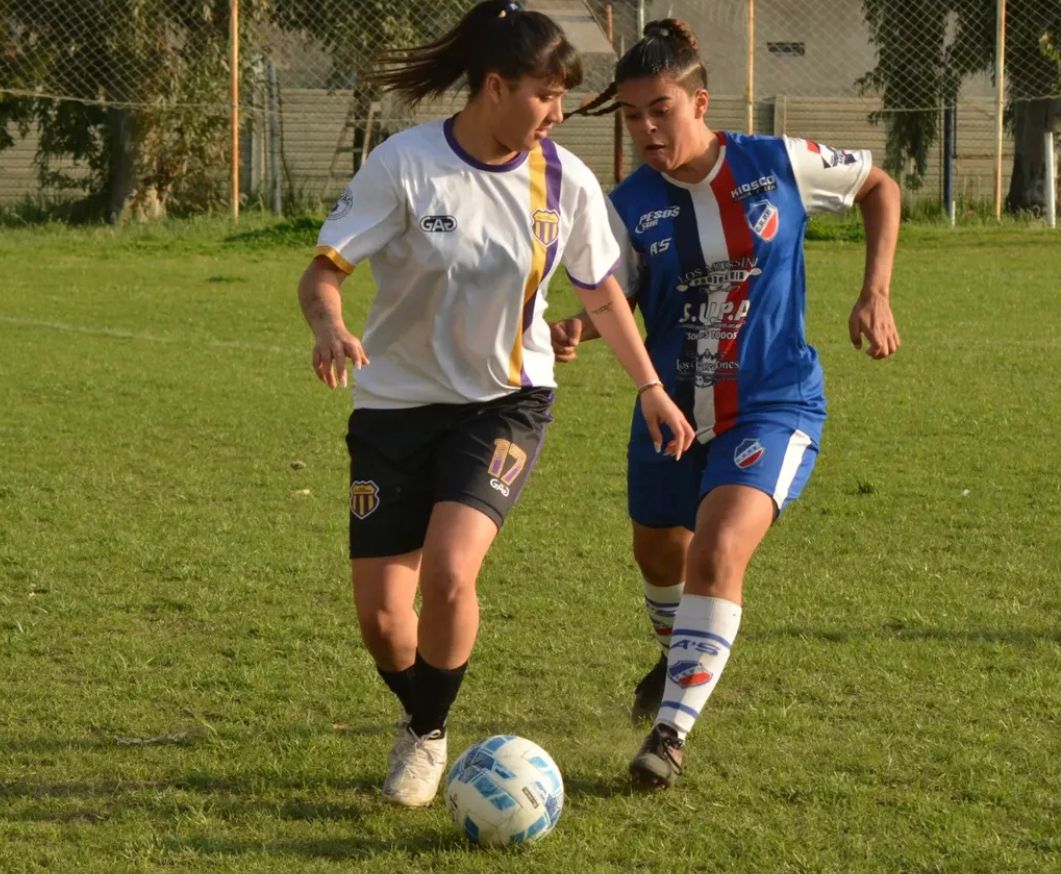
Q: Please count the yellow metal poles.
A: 3